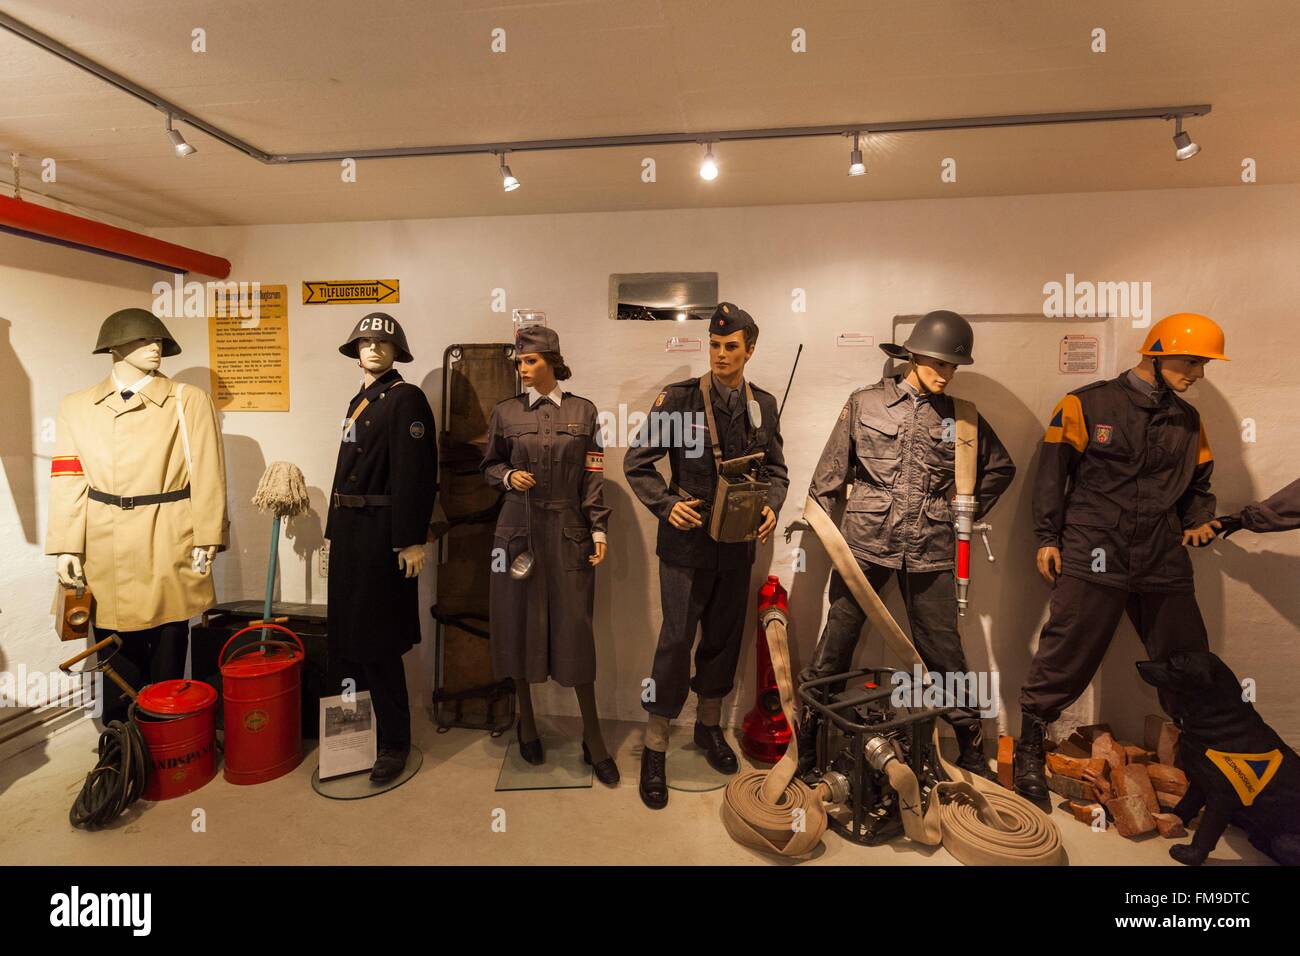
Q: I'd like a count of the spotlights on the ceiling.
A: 5